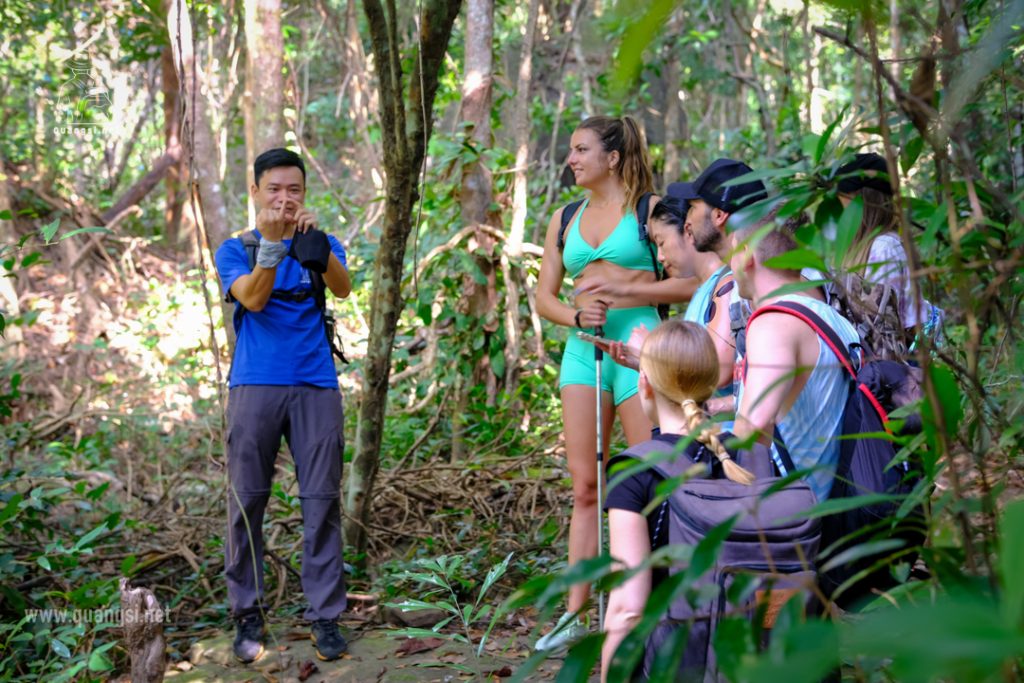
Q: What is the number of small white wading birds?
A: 0